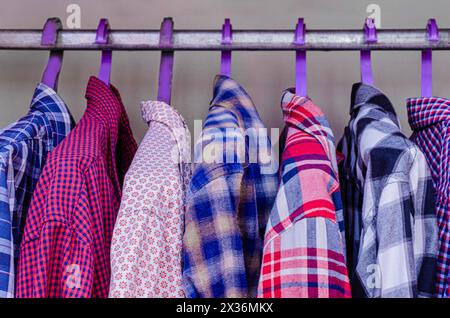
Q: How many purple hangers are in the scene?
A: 7